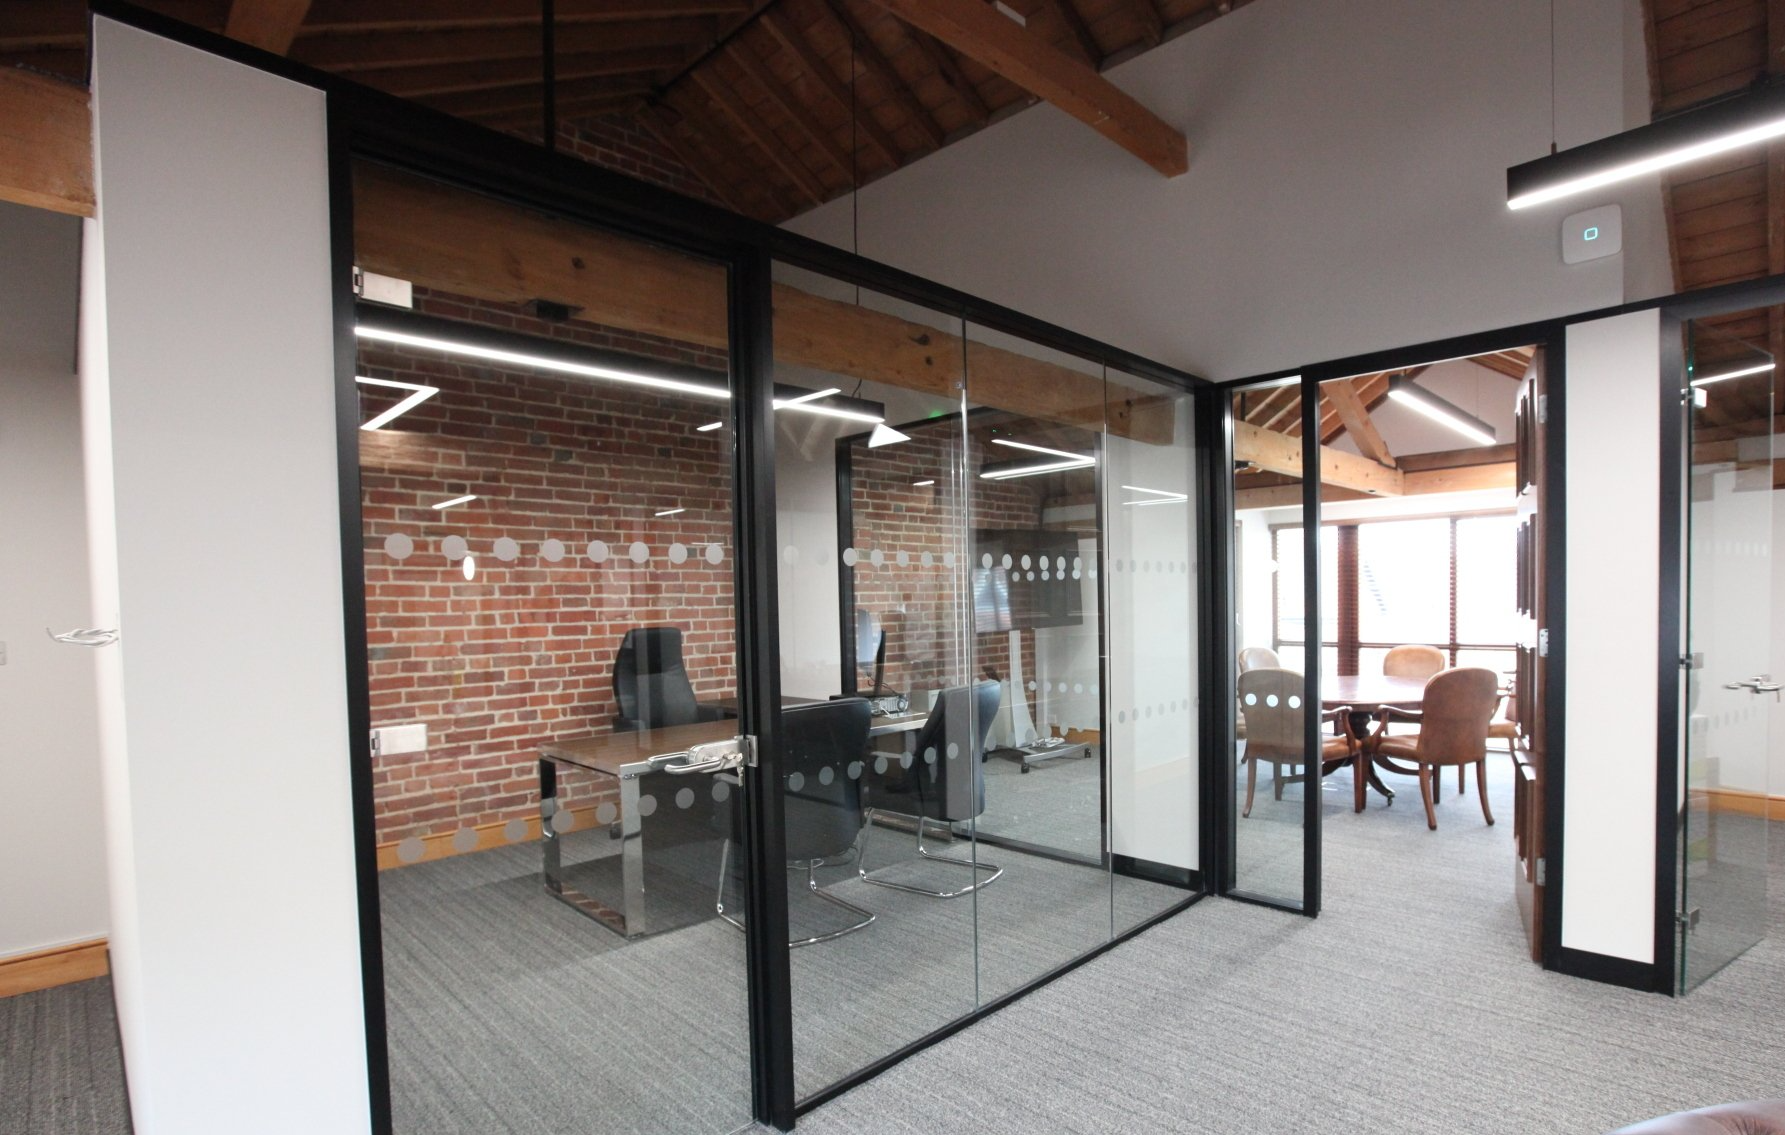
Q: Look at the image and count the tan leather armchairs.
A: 5